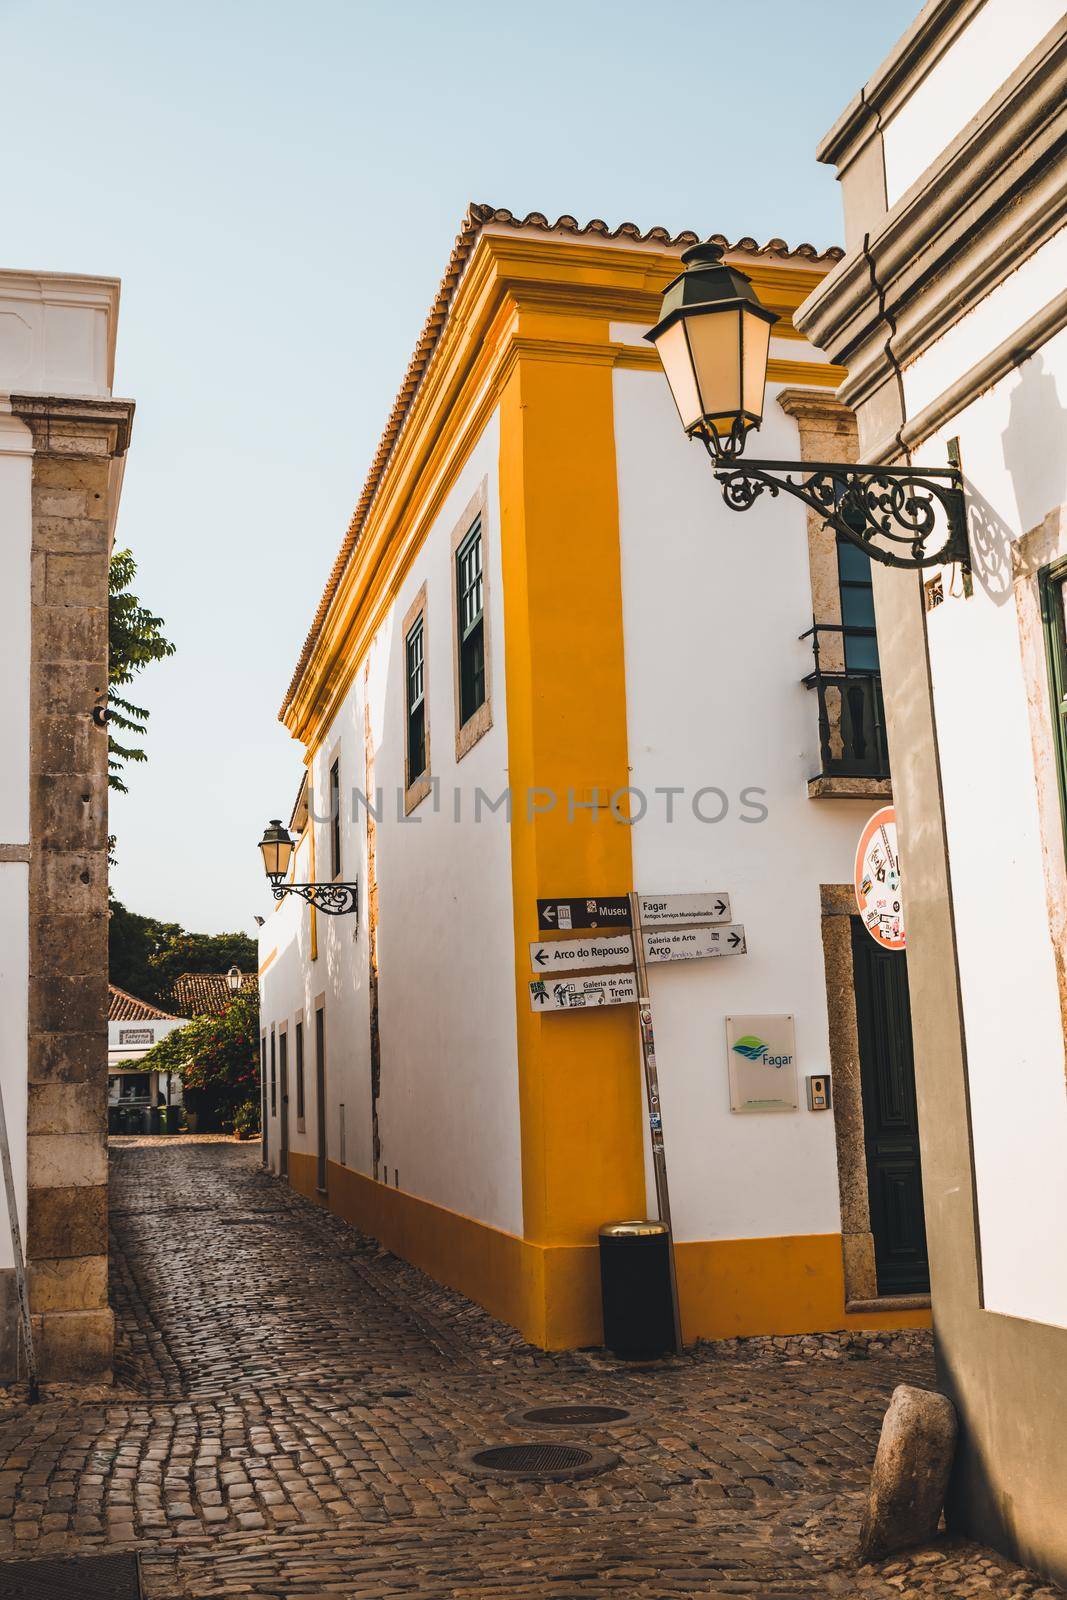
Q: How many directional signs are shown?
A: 5